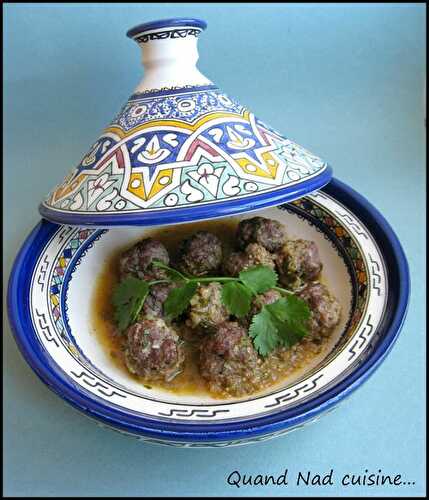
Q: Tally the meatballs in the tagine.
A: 11